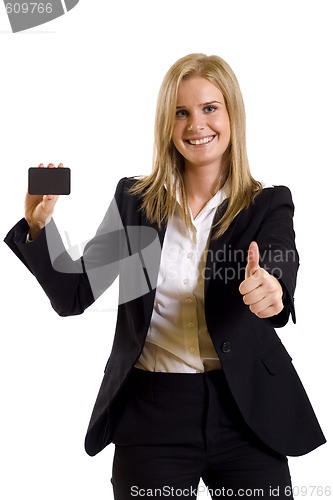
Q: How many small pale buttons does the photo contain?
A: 5